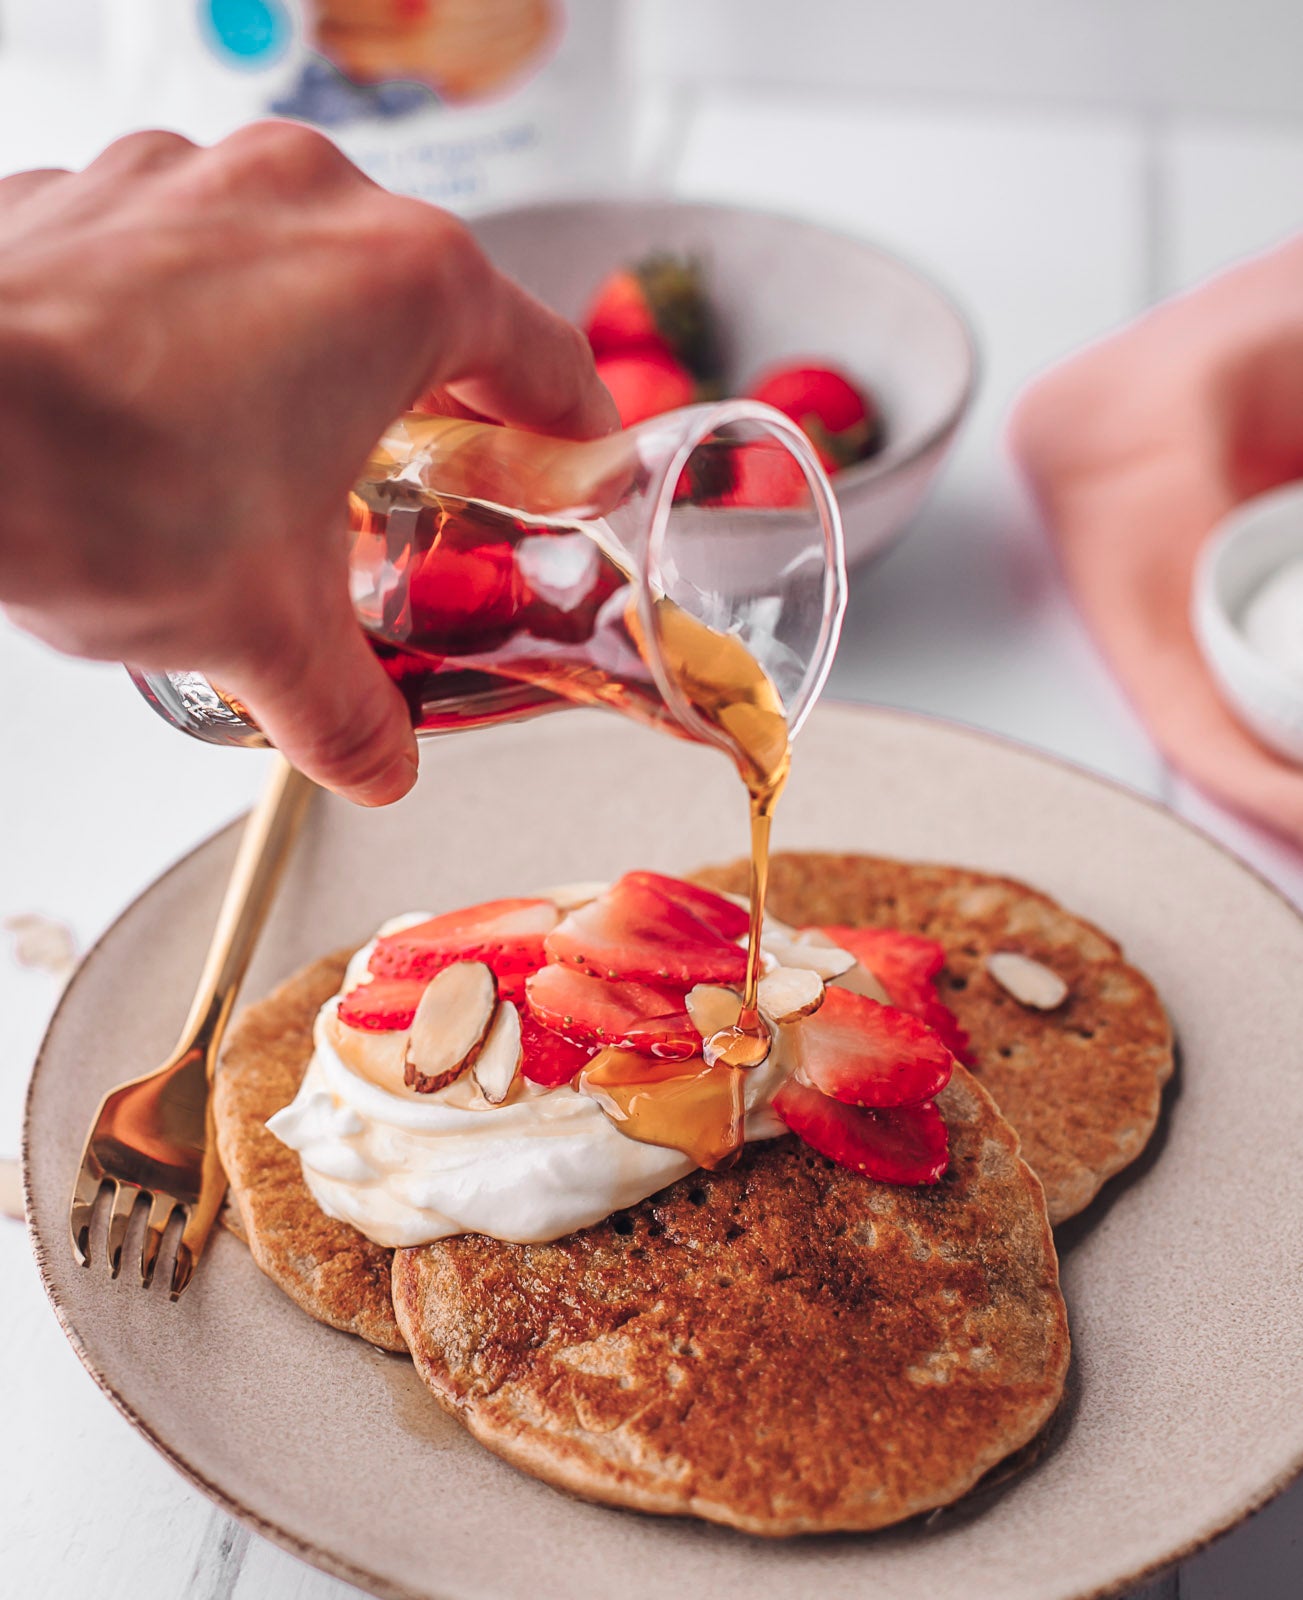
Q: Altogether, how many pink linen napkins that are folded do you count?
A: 0